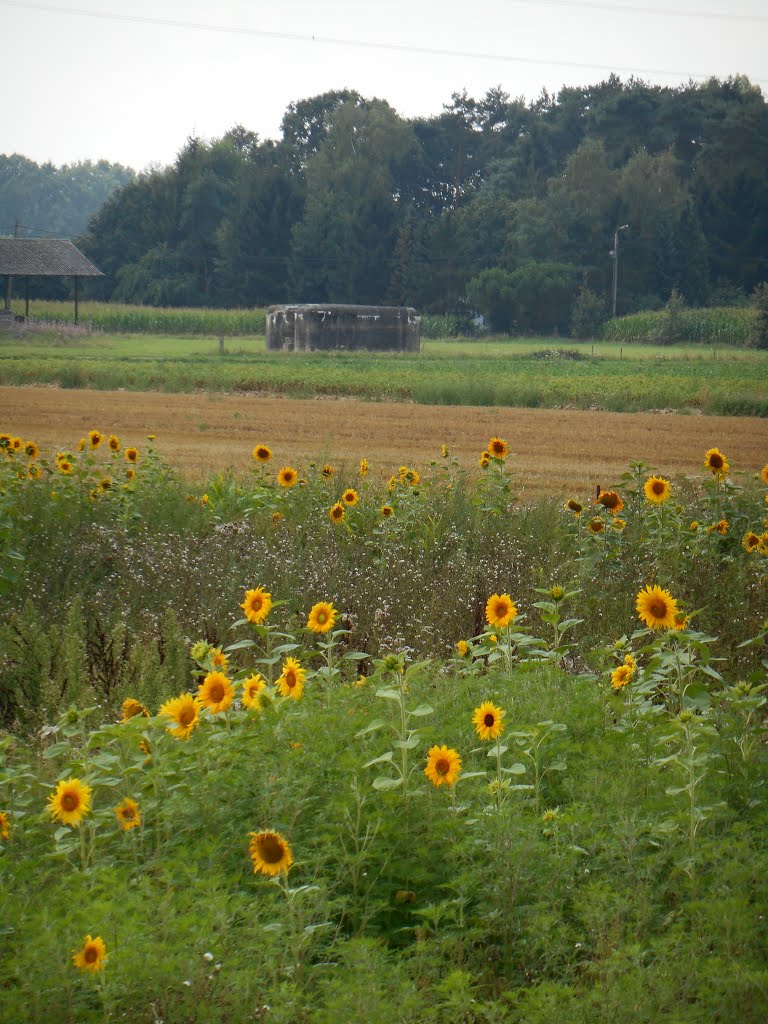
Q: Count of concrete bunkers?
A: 1